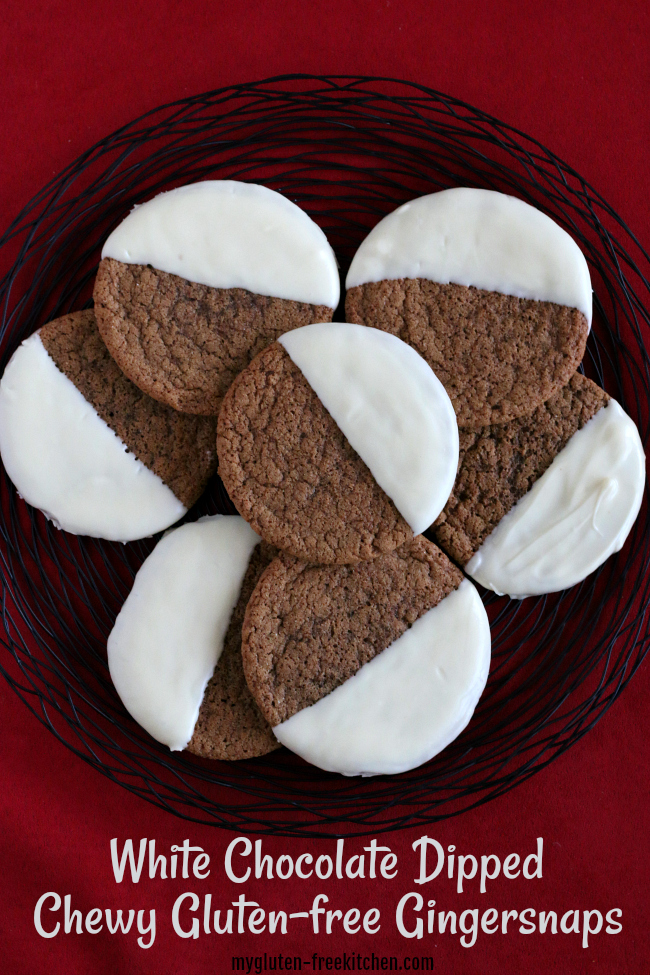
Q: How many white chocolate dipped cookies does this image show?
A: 7